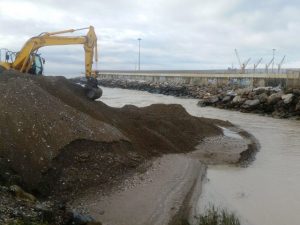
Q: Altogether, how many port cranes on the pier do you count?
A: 5